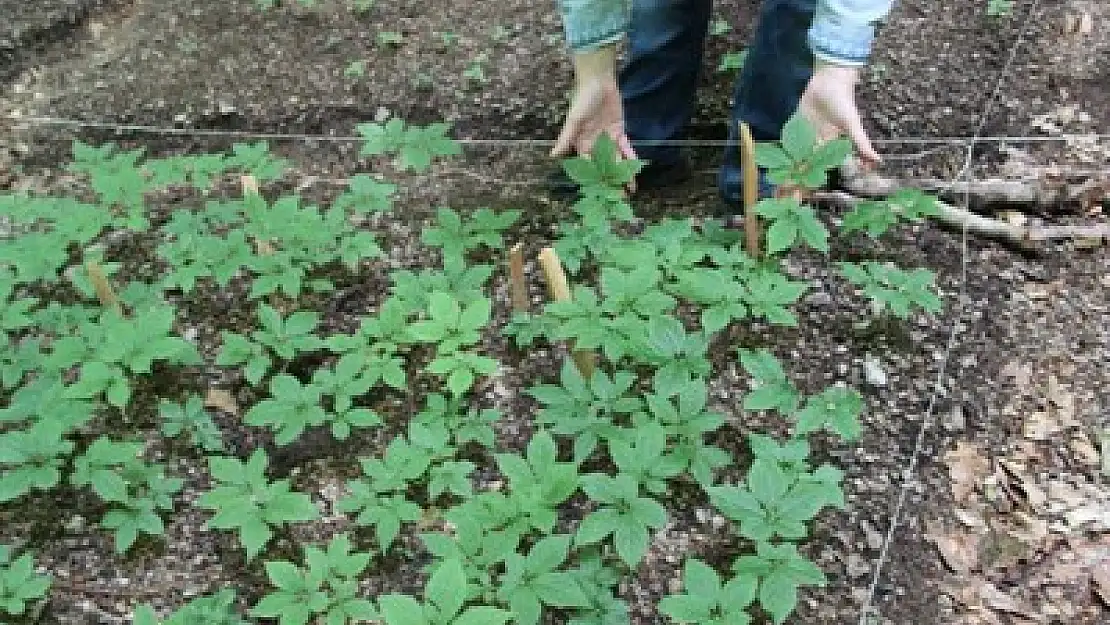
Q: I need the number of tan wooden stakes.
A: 5